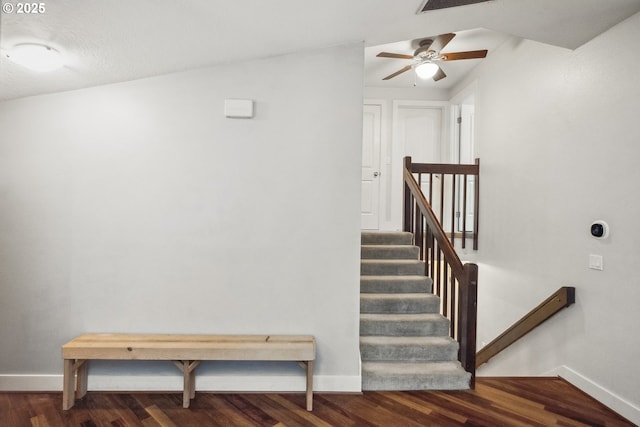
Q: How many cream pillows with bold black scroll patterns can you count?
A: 0